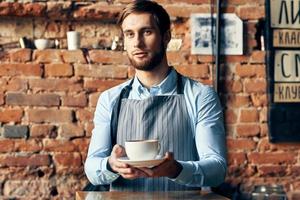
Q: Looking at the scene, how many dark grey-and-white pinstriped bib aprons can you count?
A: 1